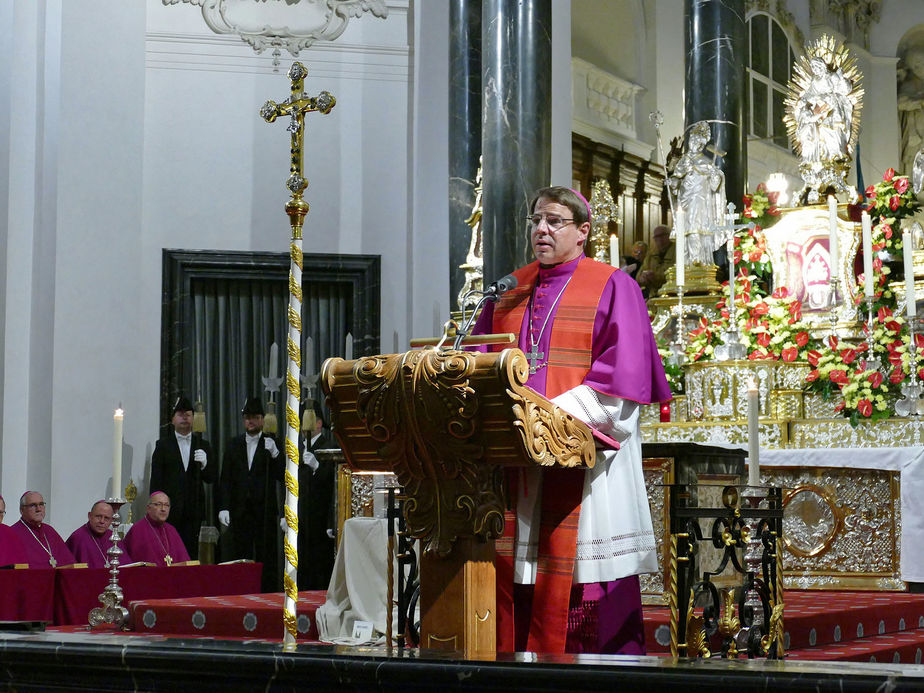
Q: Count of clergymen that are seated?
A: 4